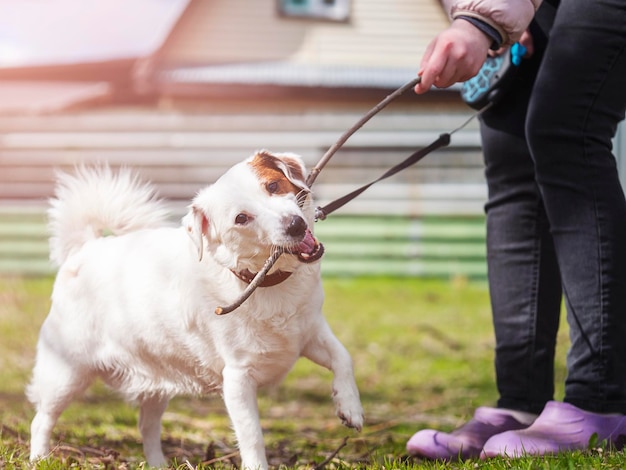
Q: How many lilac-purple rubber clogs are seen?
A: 2